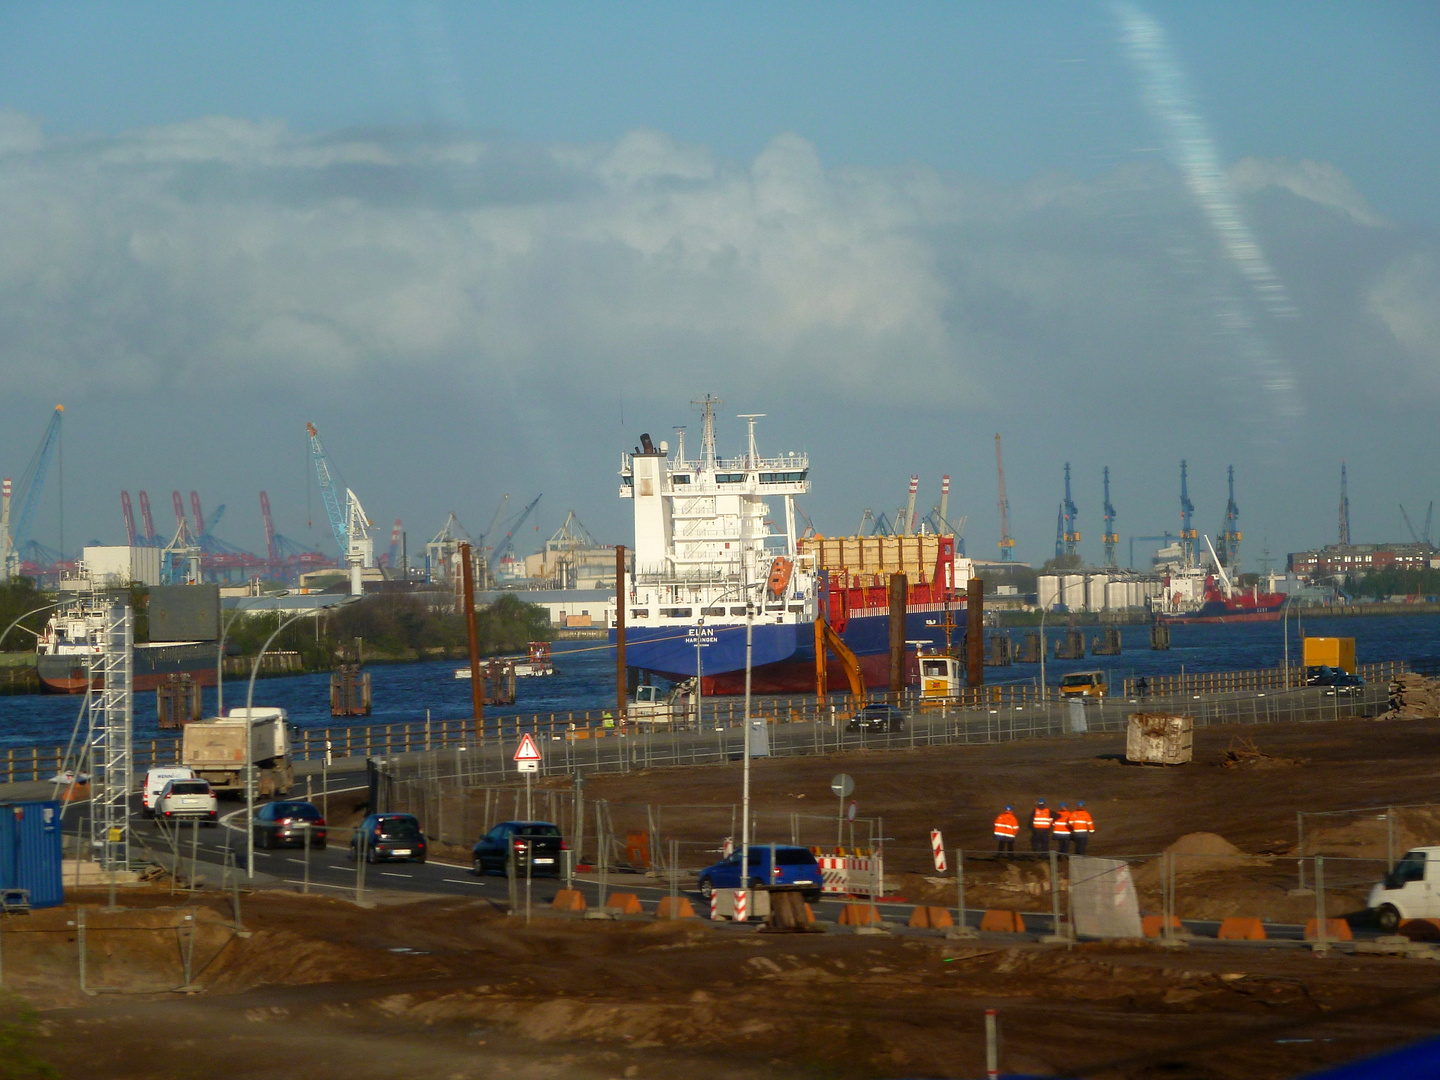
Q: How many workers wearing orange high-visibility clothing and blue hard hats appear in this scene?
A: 4